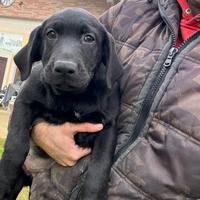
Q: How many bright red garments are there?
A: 1